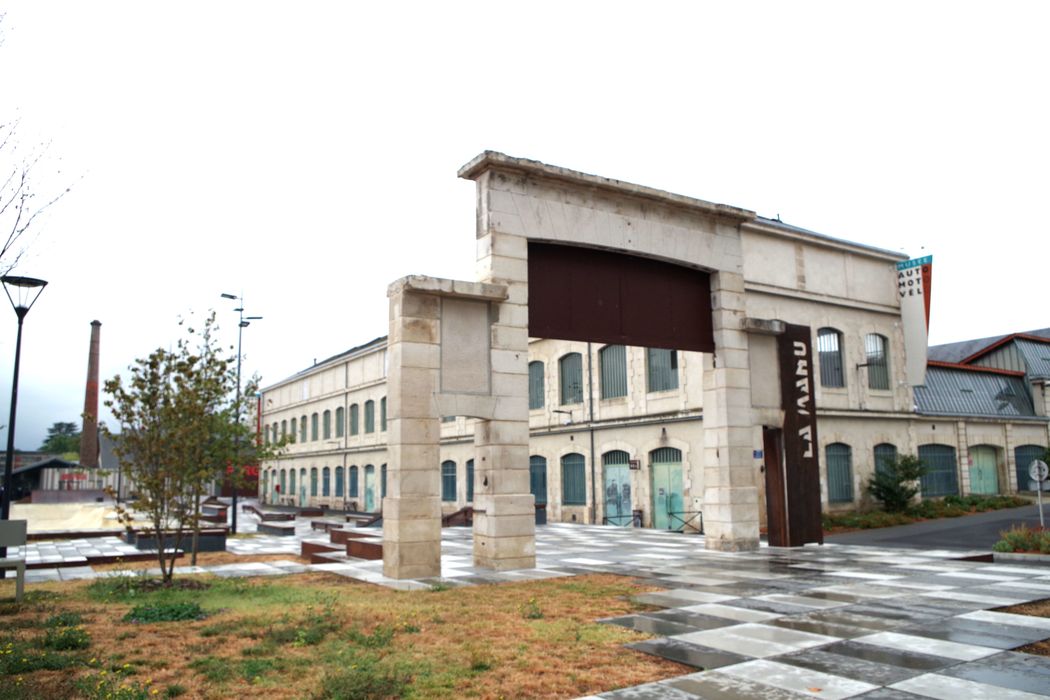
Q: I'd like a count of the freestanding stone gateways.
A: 1